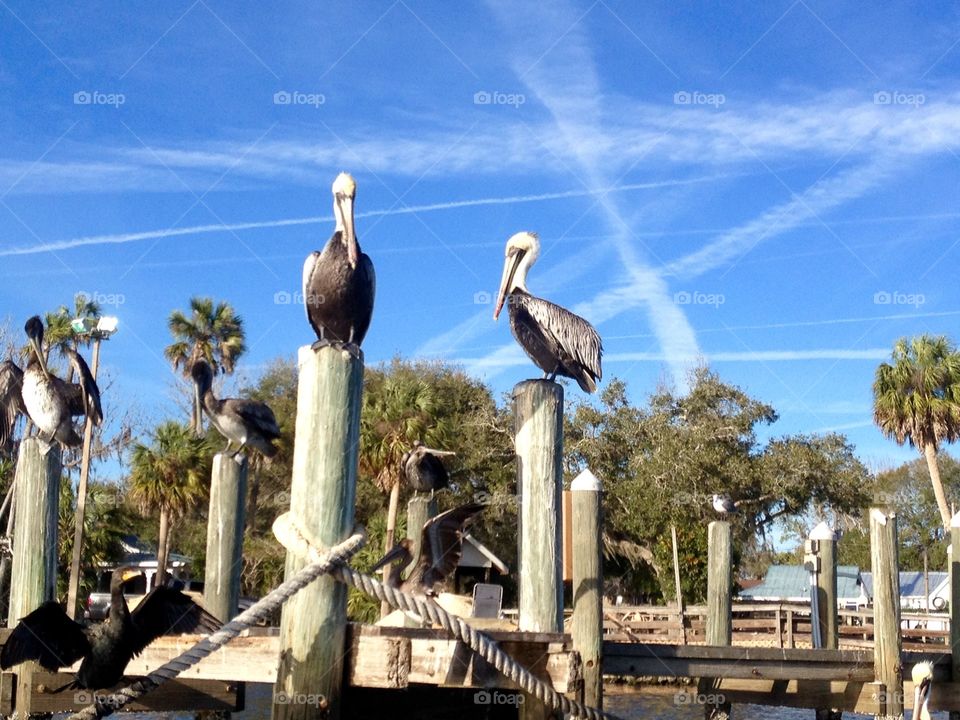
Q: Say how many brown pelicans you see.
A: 7